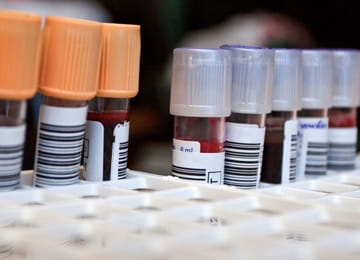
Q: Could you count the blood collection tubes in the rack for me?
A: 8